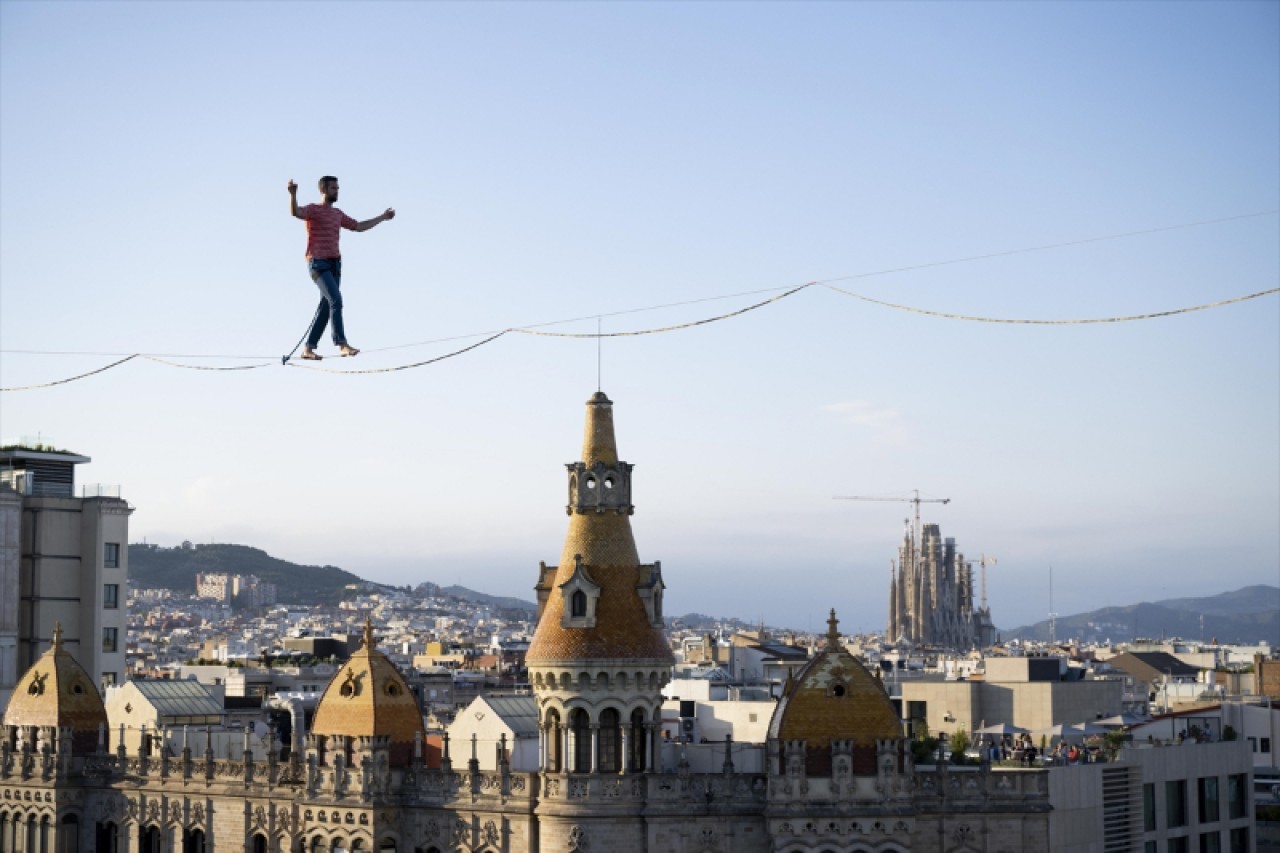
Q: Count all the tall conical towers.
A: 1